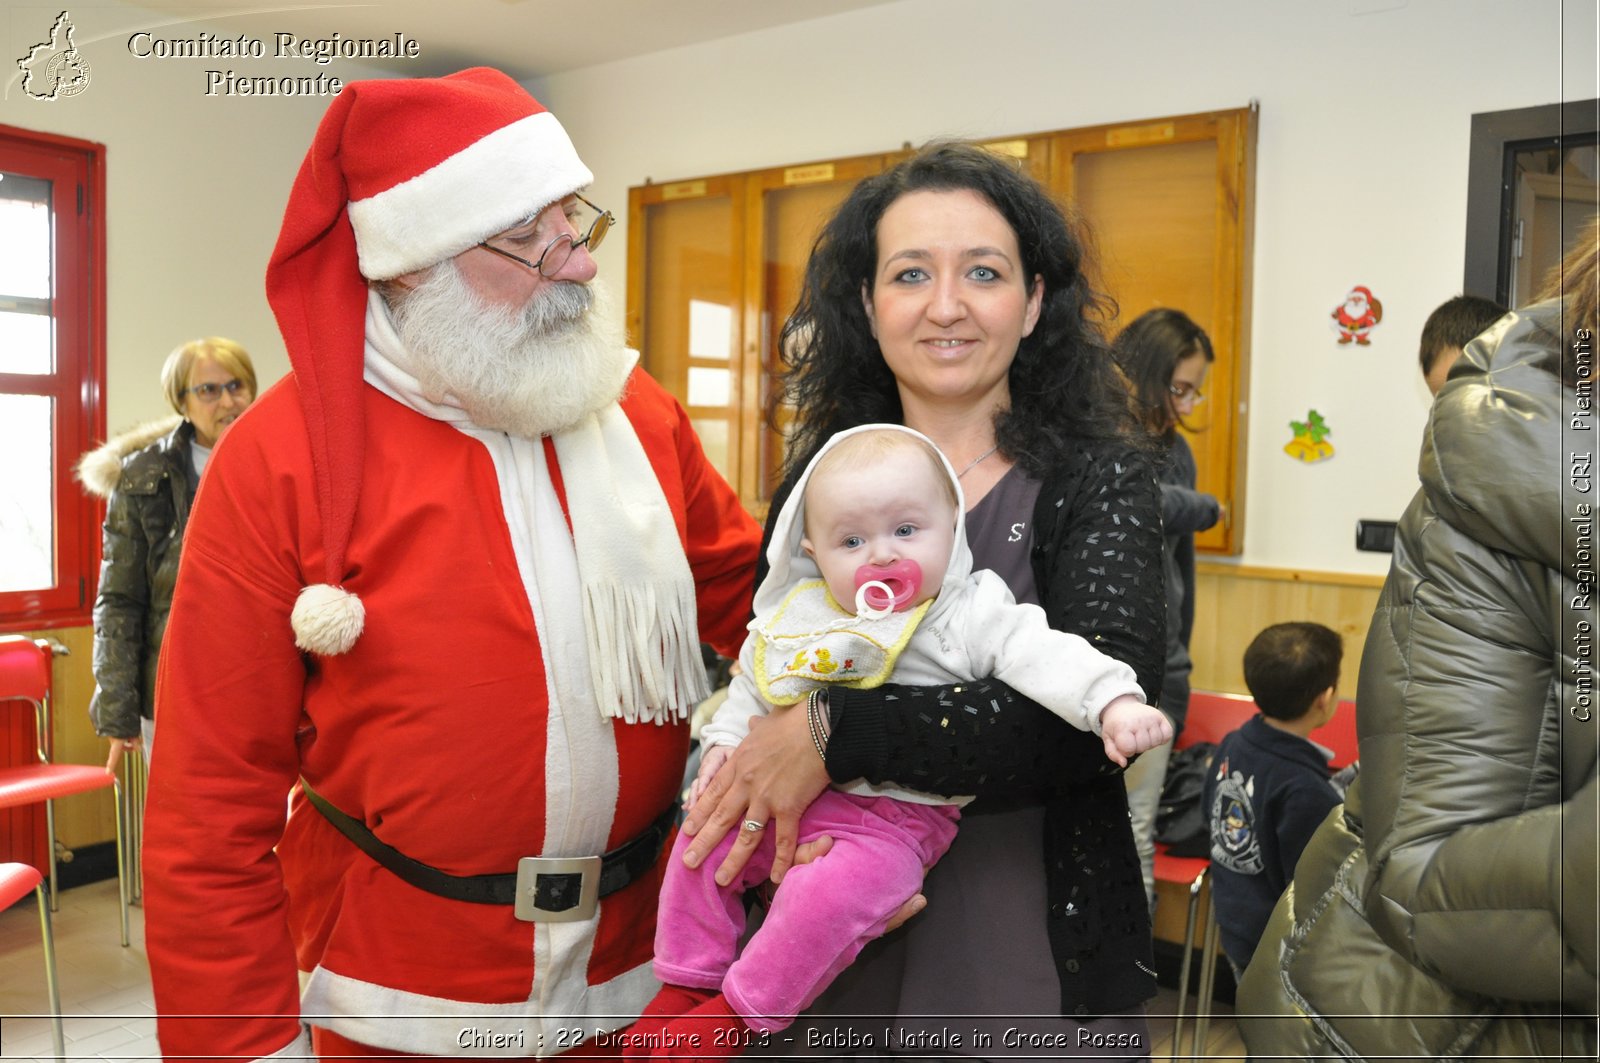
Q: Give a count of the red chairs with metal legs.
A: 4